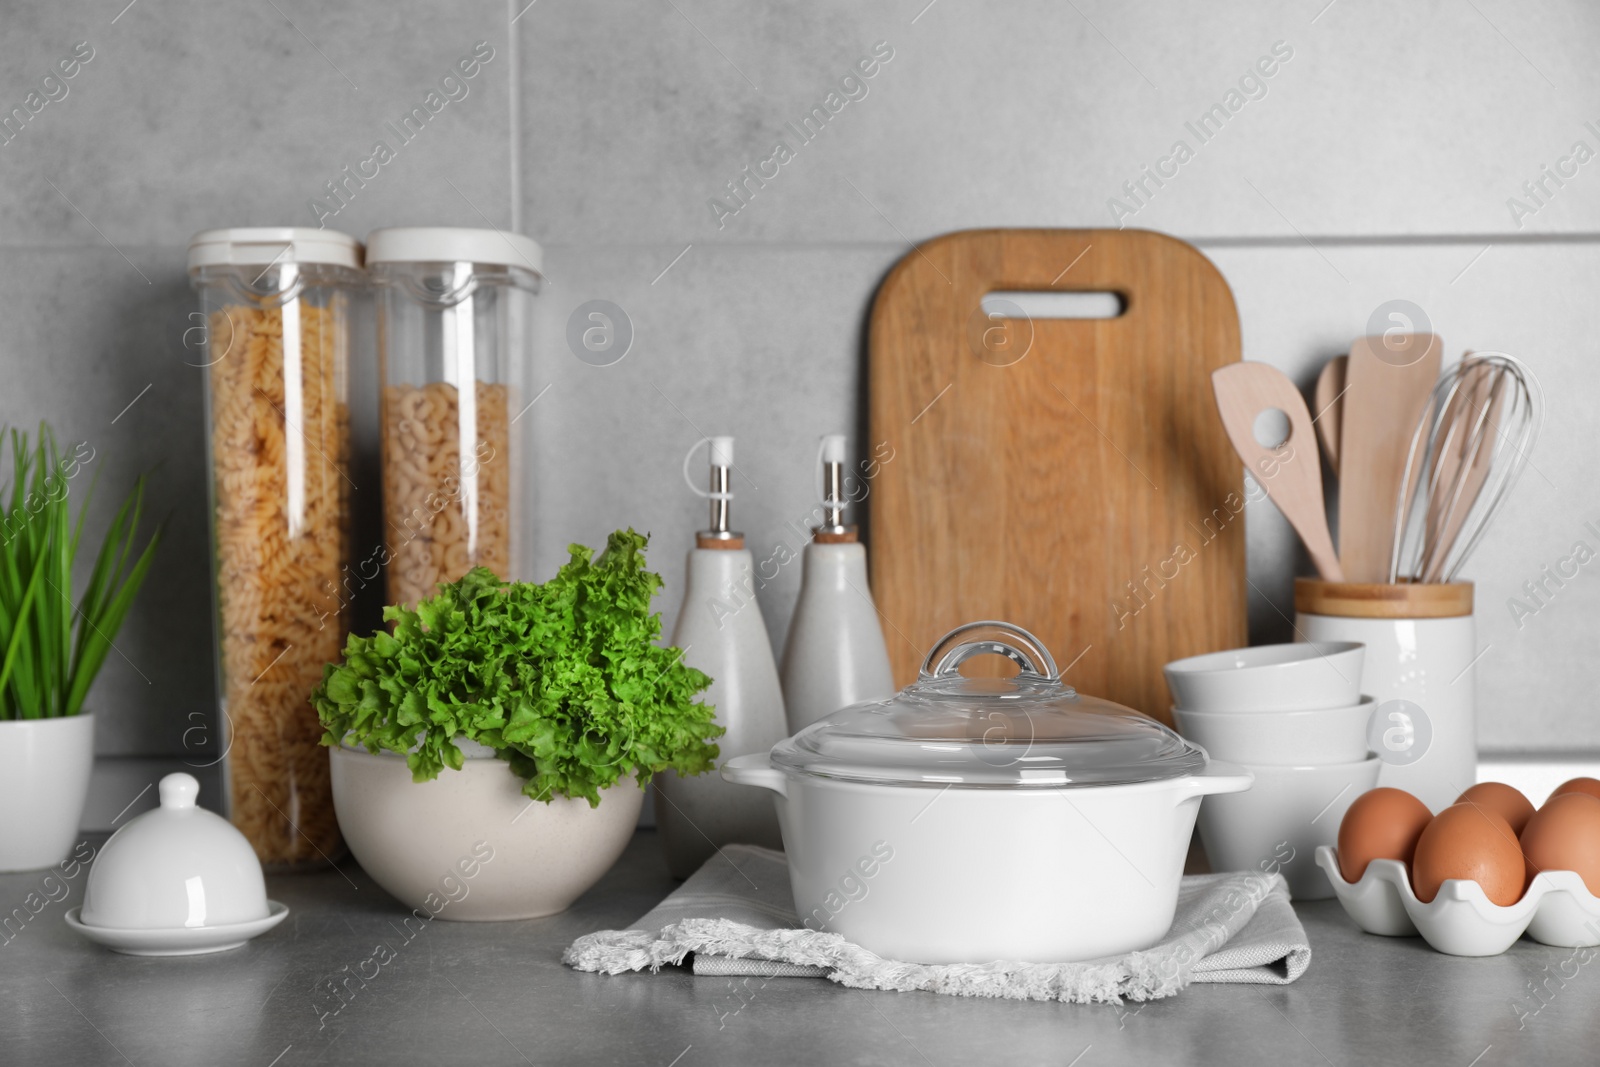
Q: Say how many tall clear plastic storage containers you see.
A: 2